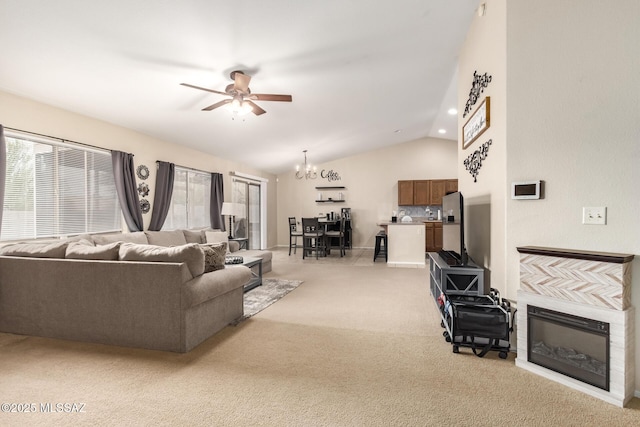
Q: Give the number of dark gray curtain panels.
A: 4